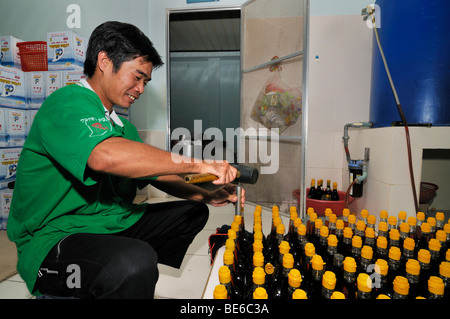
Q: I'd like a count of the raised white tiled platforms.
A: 1